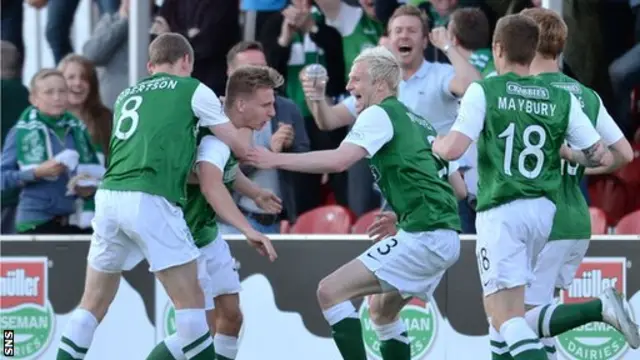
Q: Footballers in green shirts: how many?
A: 5